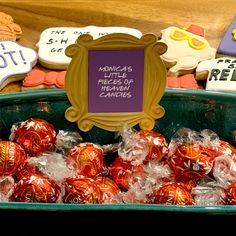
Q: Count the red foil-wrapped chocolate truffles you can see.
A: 13